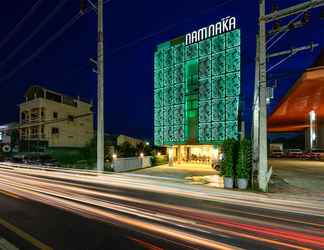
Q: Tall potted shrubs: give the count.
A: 2